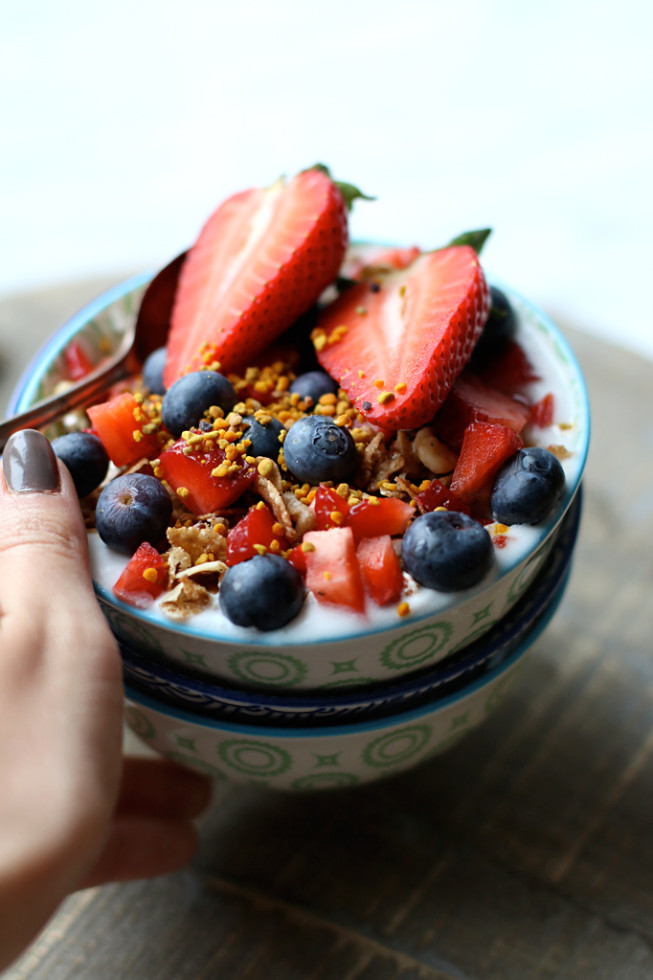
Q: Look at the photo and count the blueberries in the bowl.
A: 11